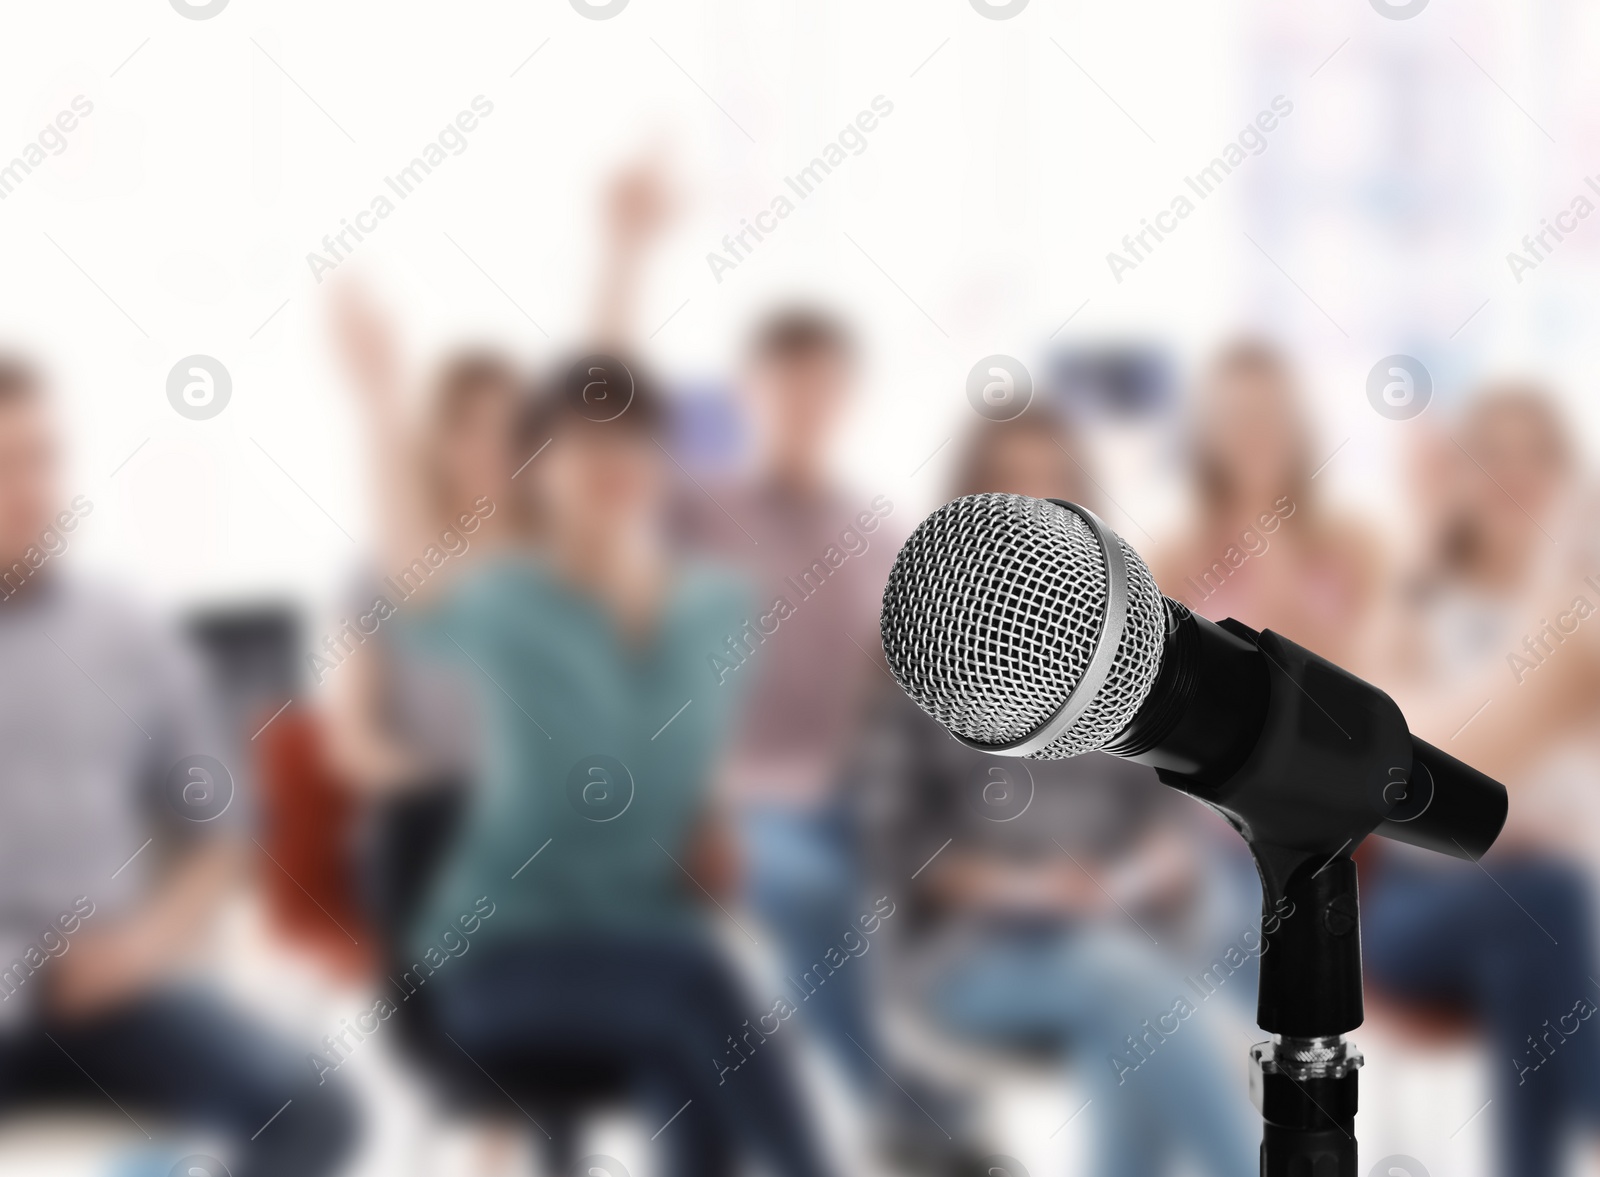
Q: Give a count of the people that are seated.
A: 7